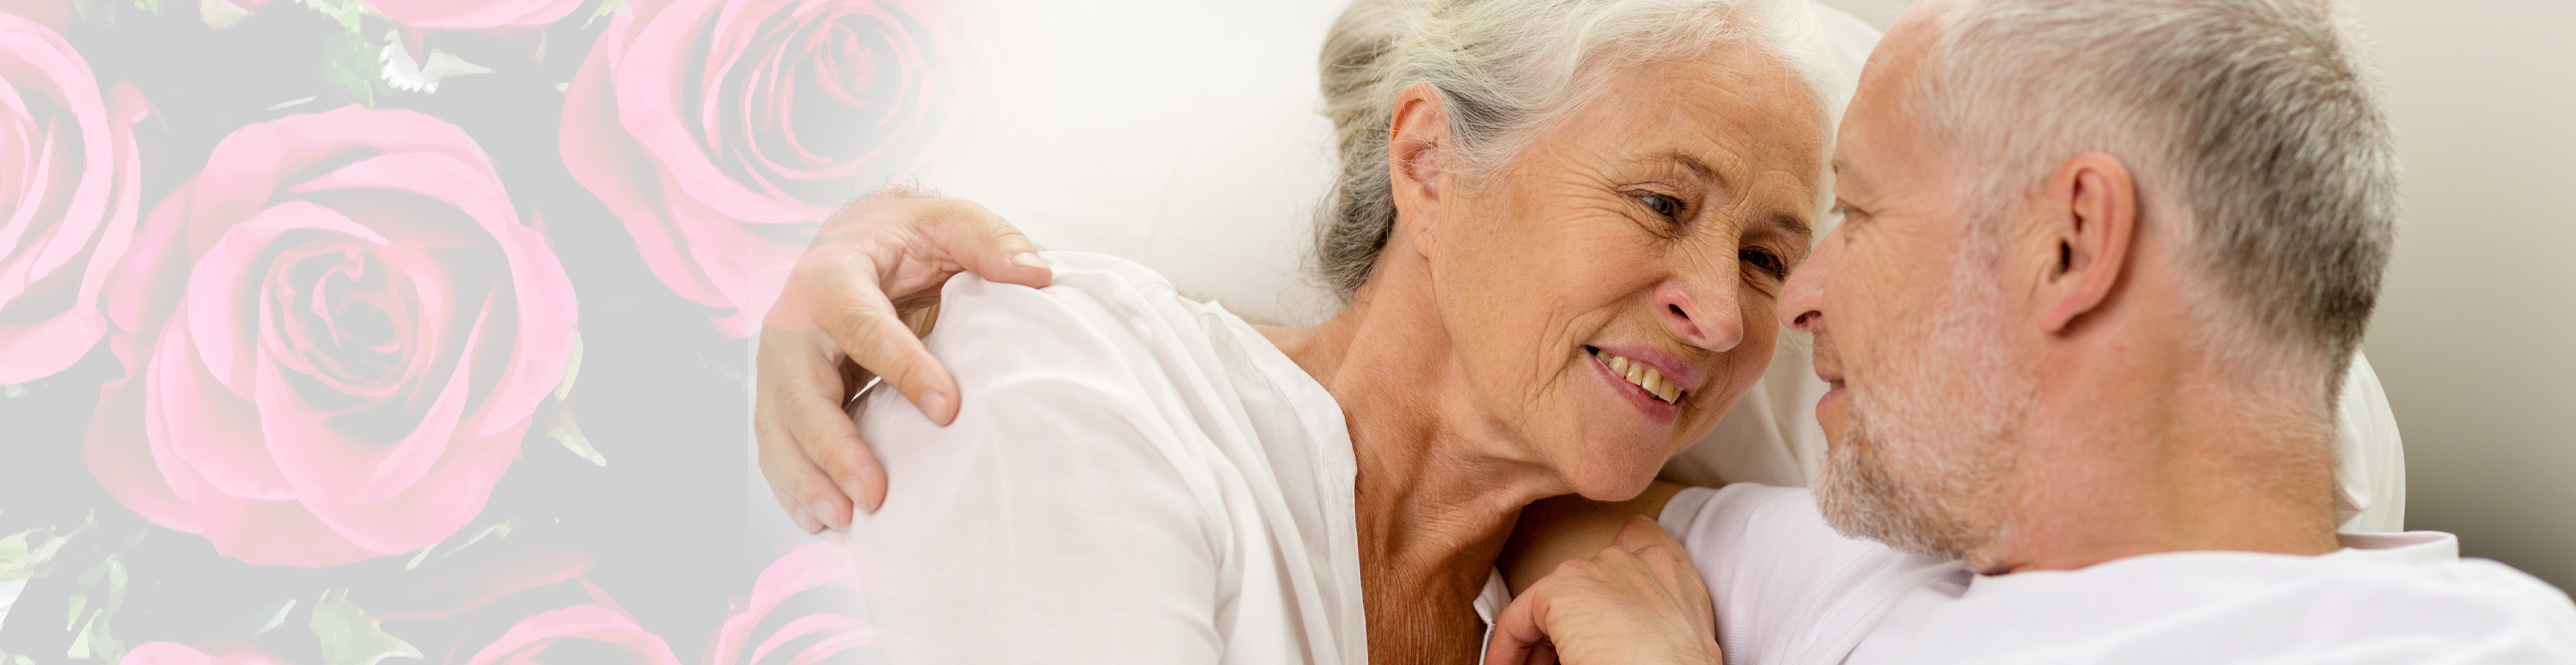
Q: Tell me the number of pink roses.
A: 7